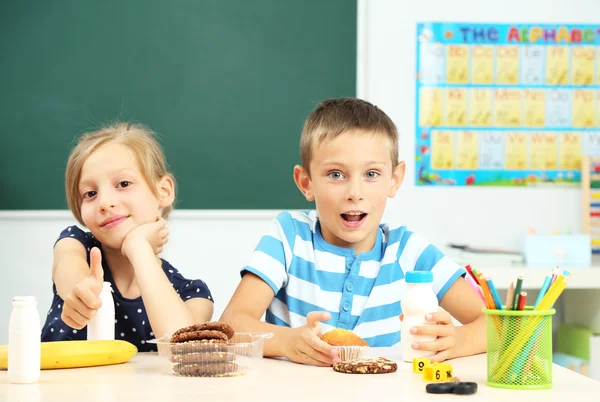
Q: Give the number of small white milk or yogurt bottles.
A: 3